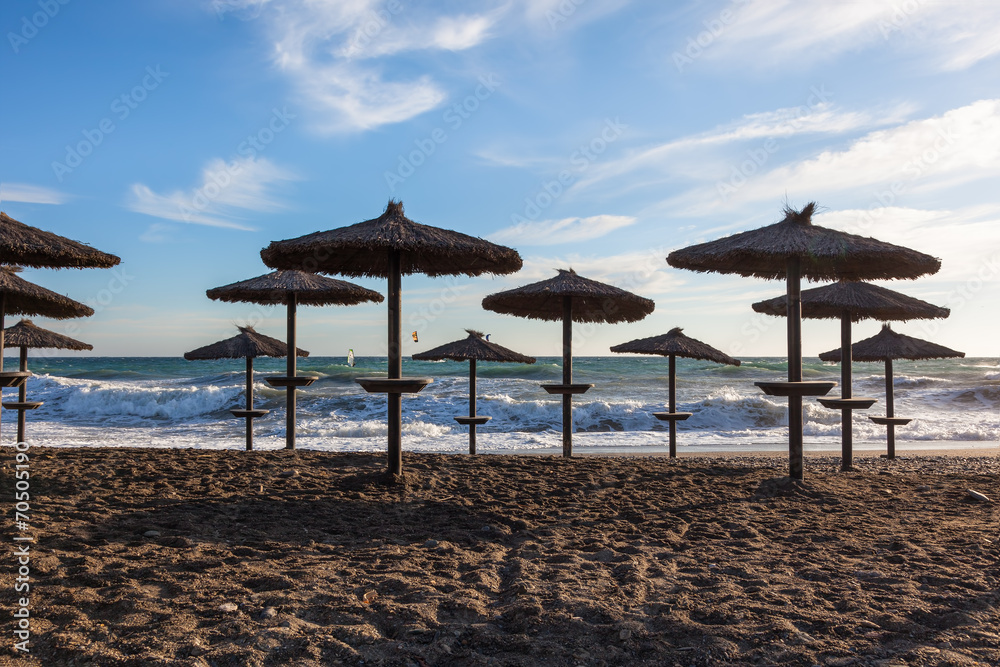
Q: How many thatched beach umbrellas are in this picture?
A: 12